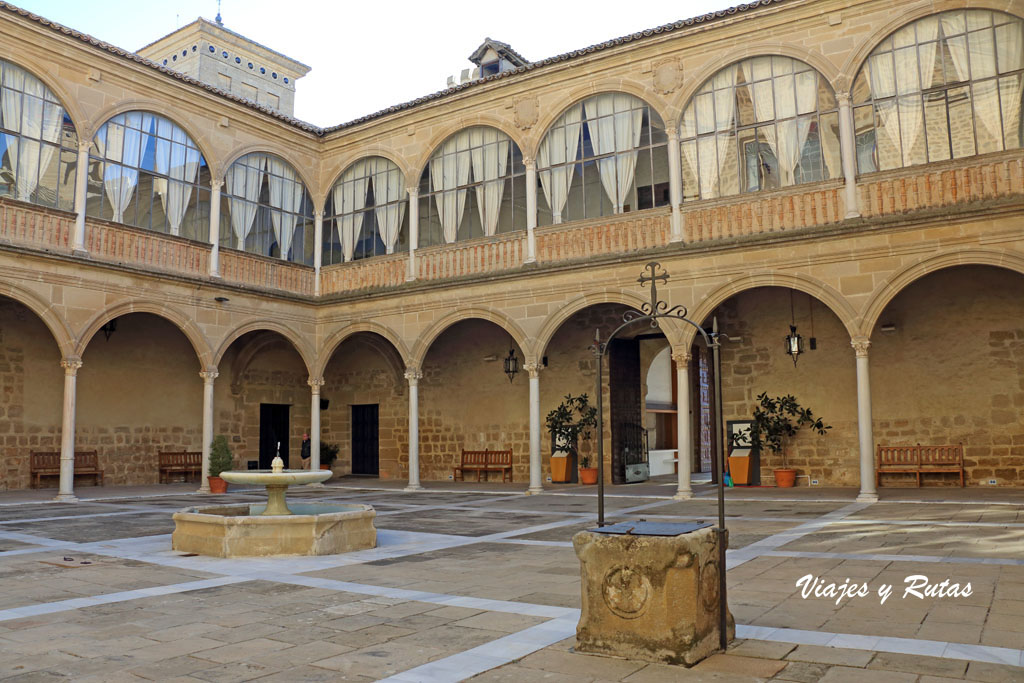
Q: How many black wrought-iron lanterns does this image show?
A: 3